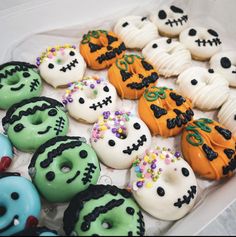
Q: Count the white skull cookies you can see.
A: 7